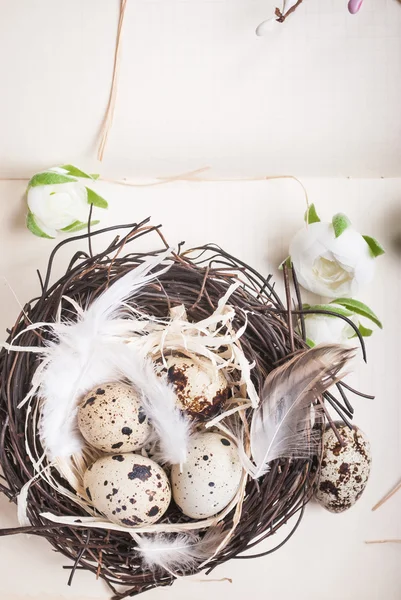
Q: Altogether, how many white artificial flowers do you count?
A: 3